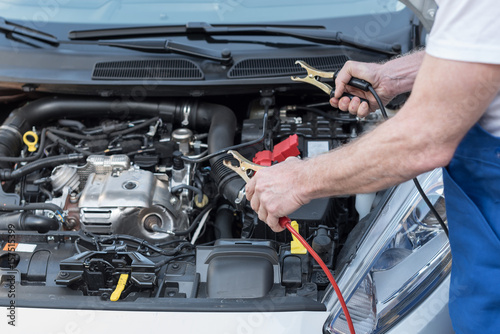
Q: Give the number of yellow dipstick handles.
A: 1